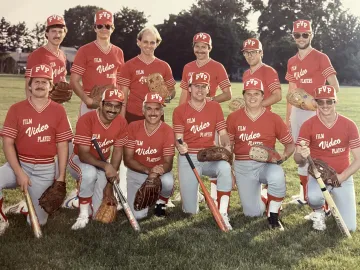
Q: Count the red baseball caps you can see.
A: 11